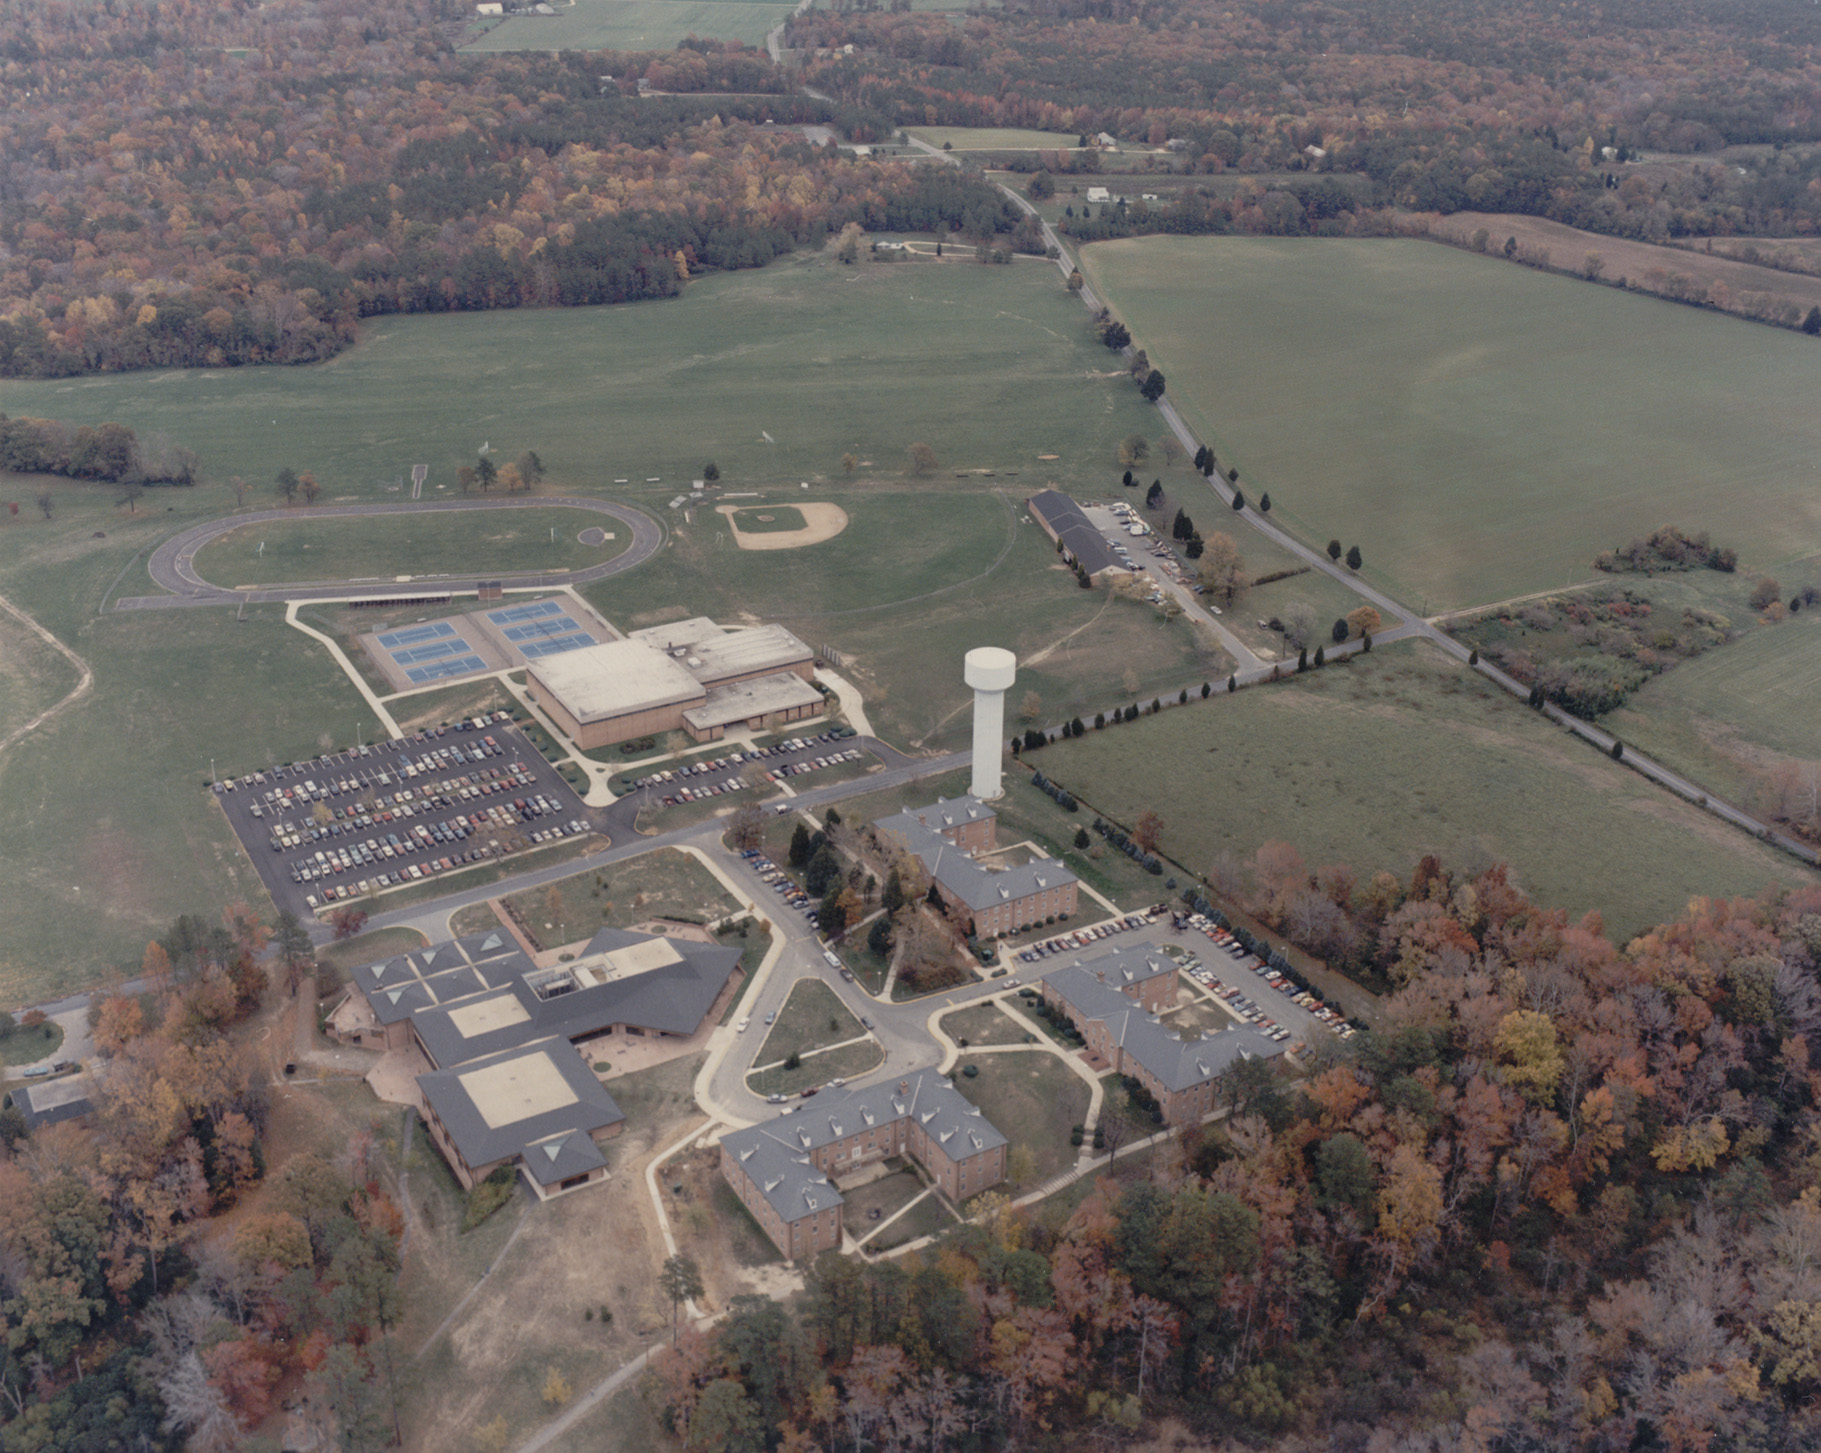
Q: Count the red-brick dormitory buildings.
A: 3